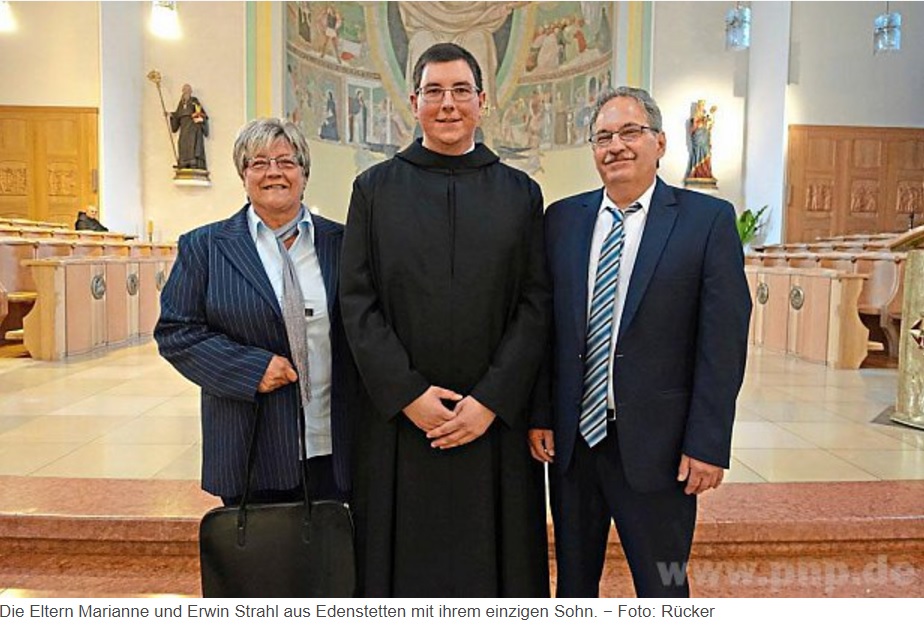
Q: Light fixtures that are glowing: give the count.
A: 2